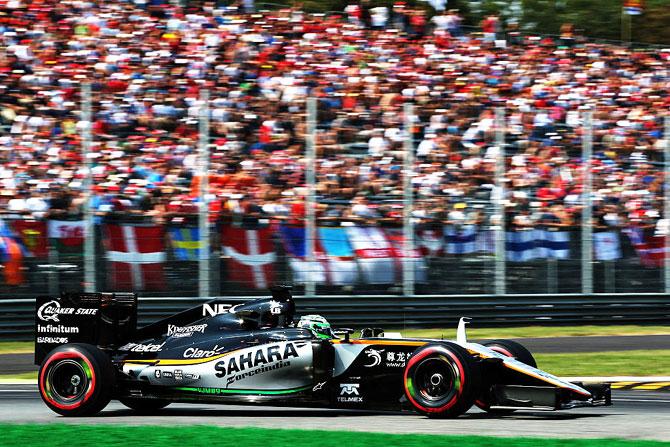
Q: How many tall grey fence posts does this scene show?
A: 7